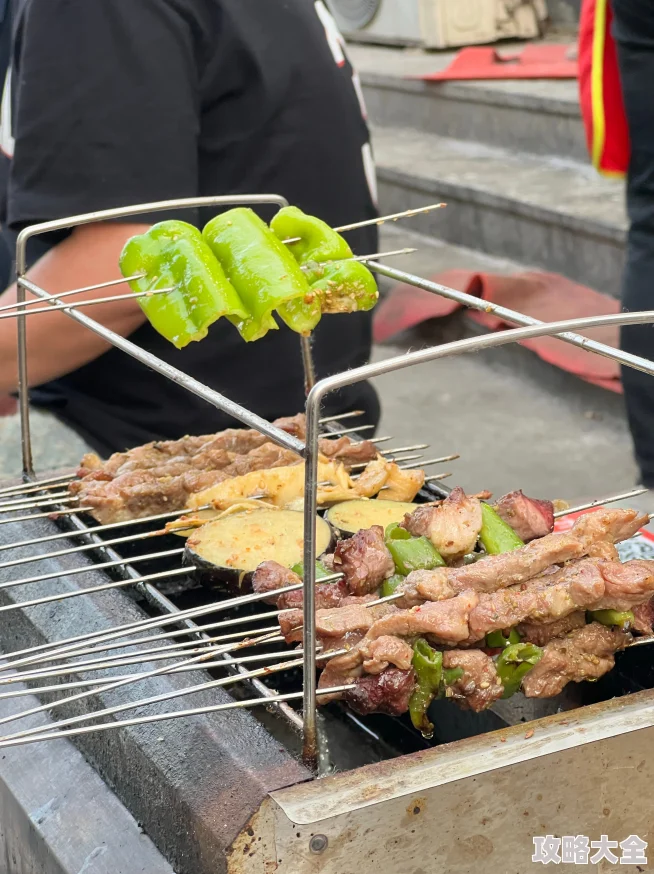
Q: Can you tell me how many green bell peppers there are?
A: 3